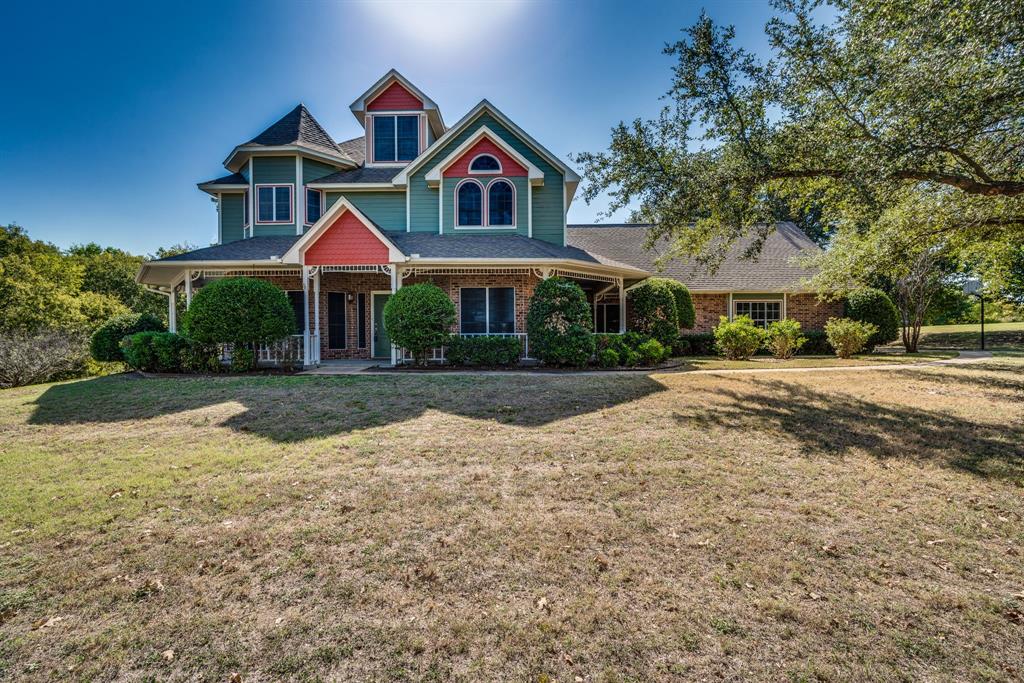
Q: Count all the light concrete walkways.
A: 1